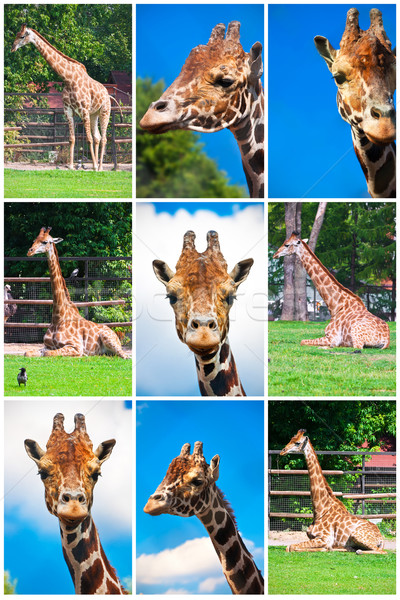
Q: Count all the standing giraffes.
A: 1